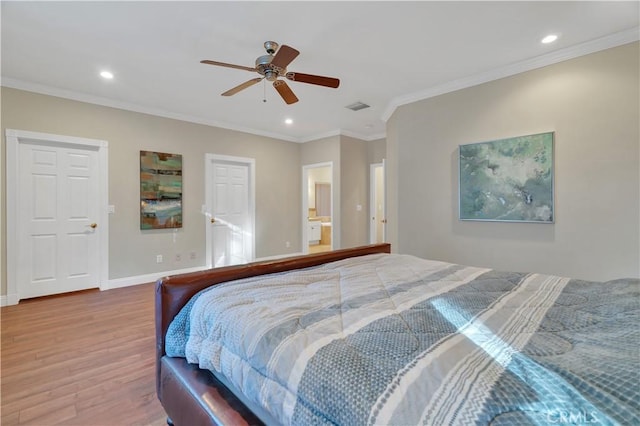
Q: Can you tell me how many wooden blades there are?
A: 5